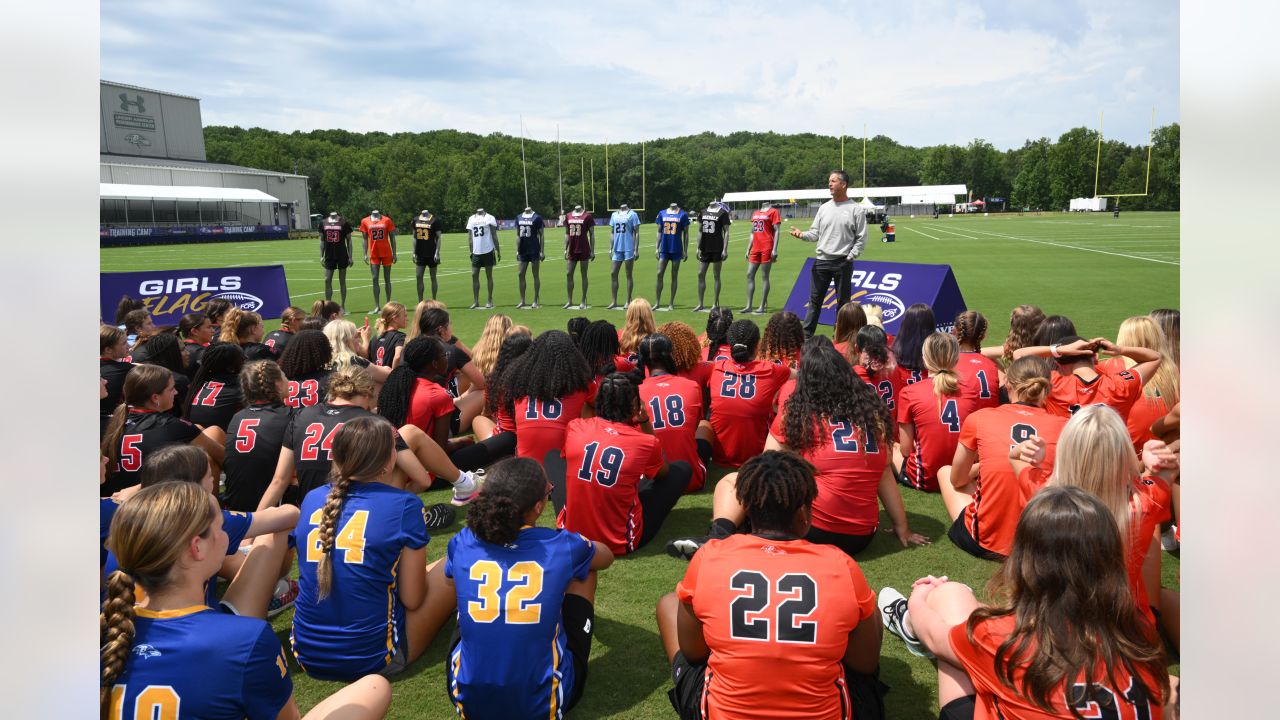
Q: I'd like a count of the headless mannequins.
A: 10